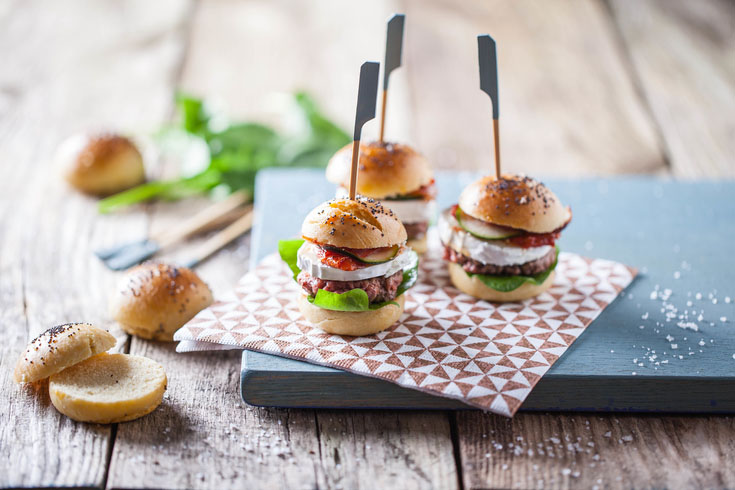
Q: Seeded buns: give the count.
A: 6